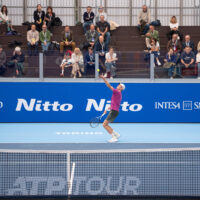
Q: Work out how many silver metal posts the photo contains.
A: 3